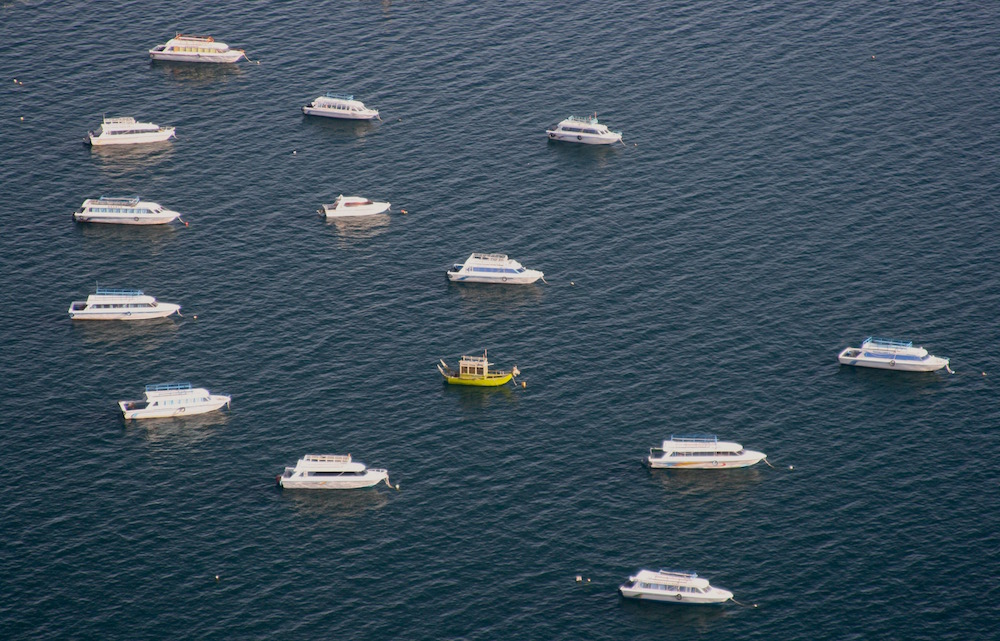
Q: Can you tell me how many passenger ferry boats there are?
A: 12